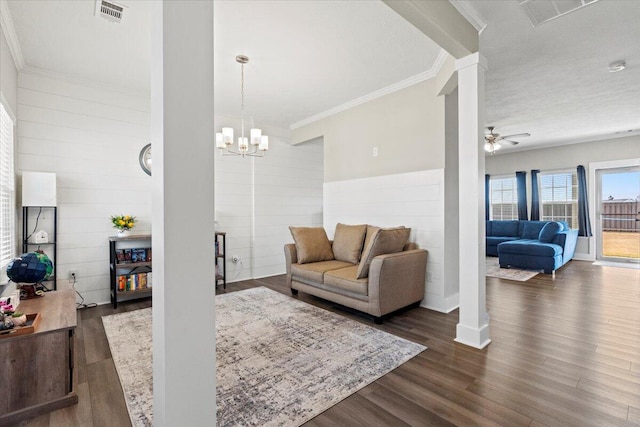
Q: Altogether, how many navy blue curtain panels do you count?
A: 4